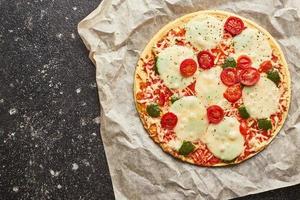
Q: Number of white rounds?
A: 7